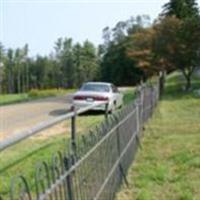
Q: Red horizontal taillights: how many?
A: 2